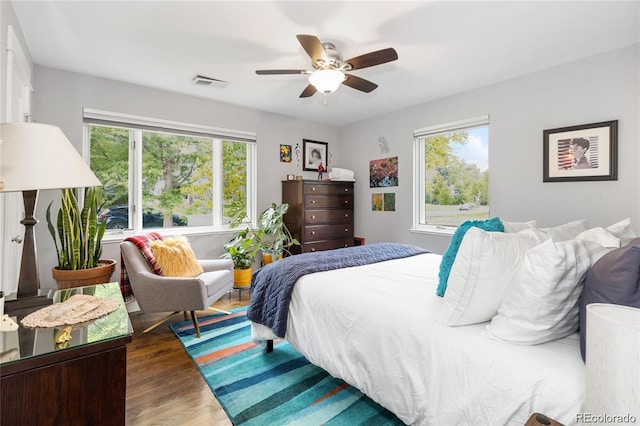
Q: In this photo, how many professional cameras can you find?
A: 0